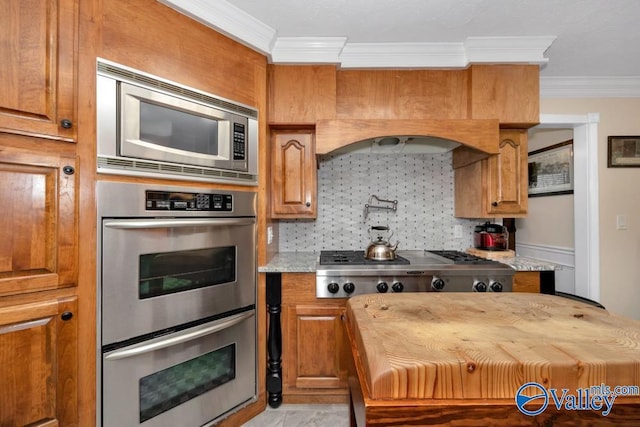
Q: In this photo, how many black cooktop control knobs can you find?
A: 7